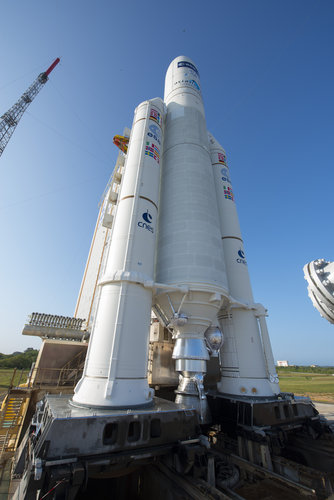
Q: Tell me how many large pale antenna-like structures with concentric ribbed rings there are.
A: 1